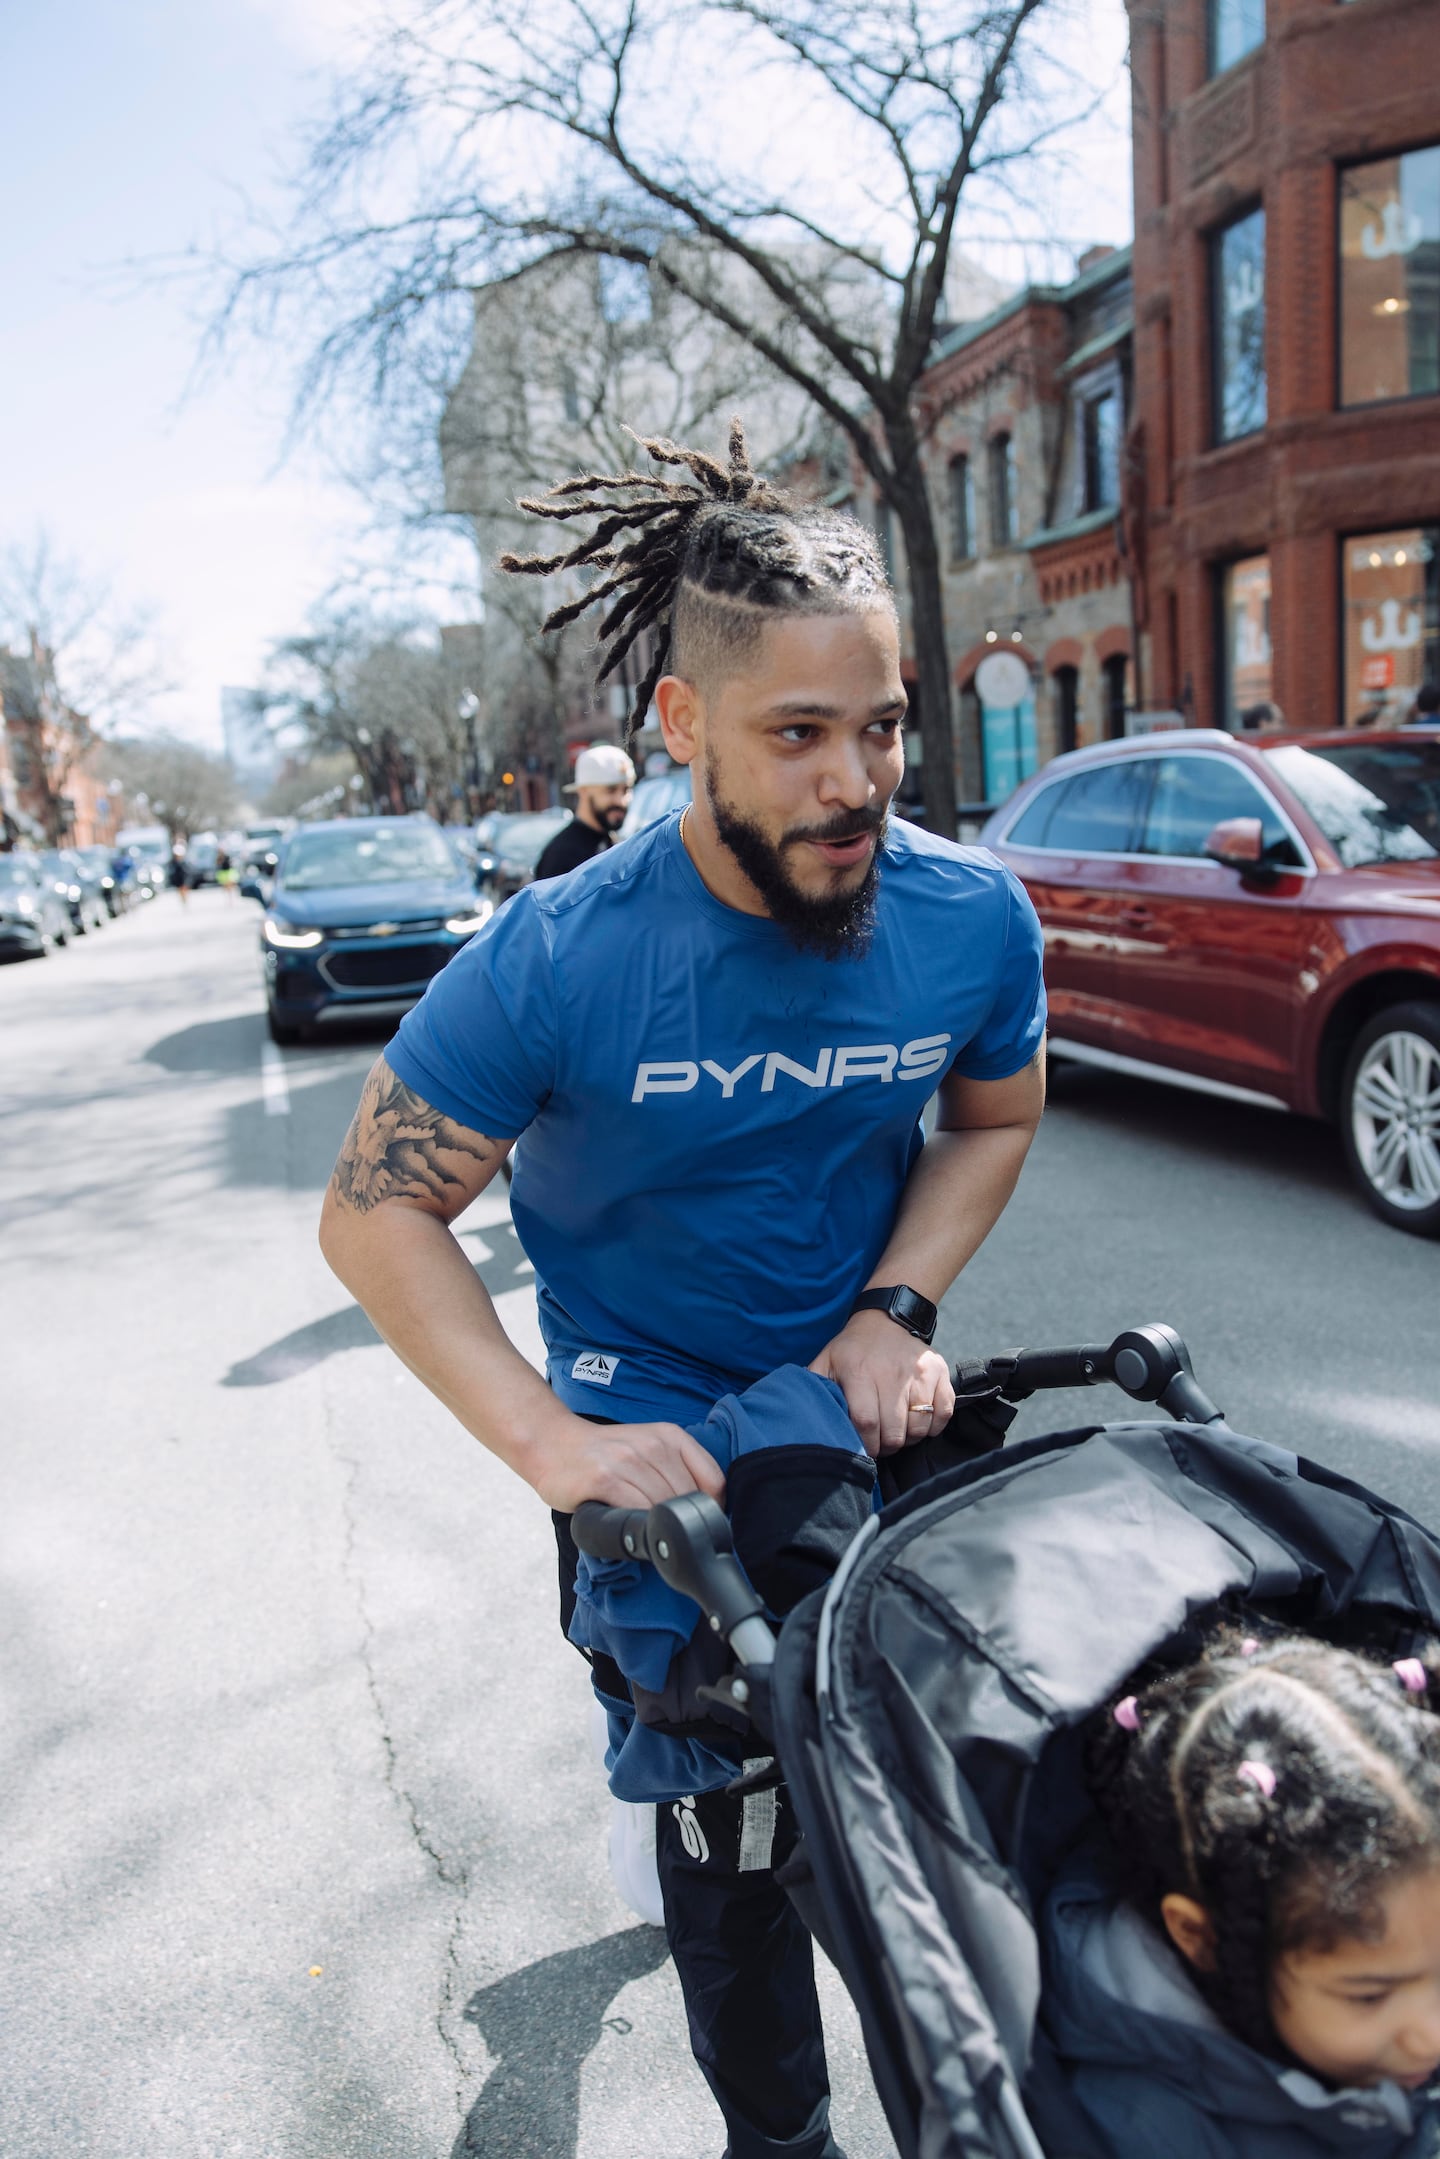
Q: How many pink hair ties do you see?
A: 4